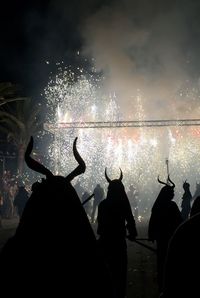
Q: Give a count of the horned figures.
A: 3